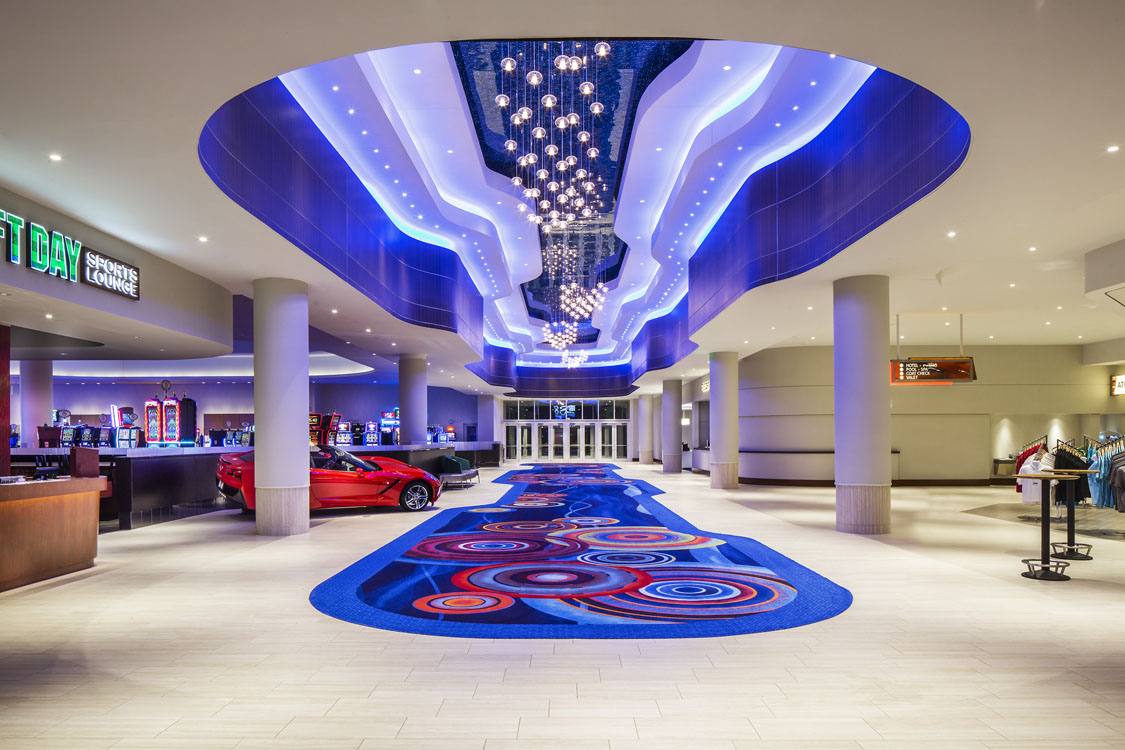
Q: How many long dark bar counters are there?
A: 1